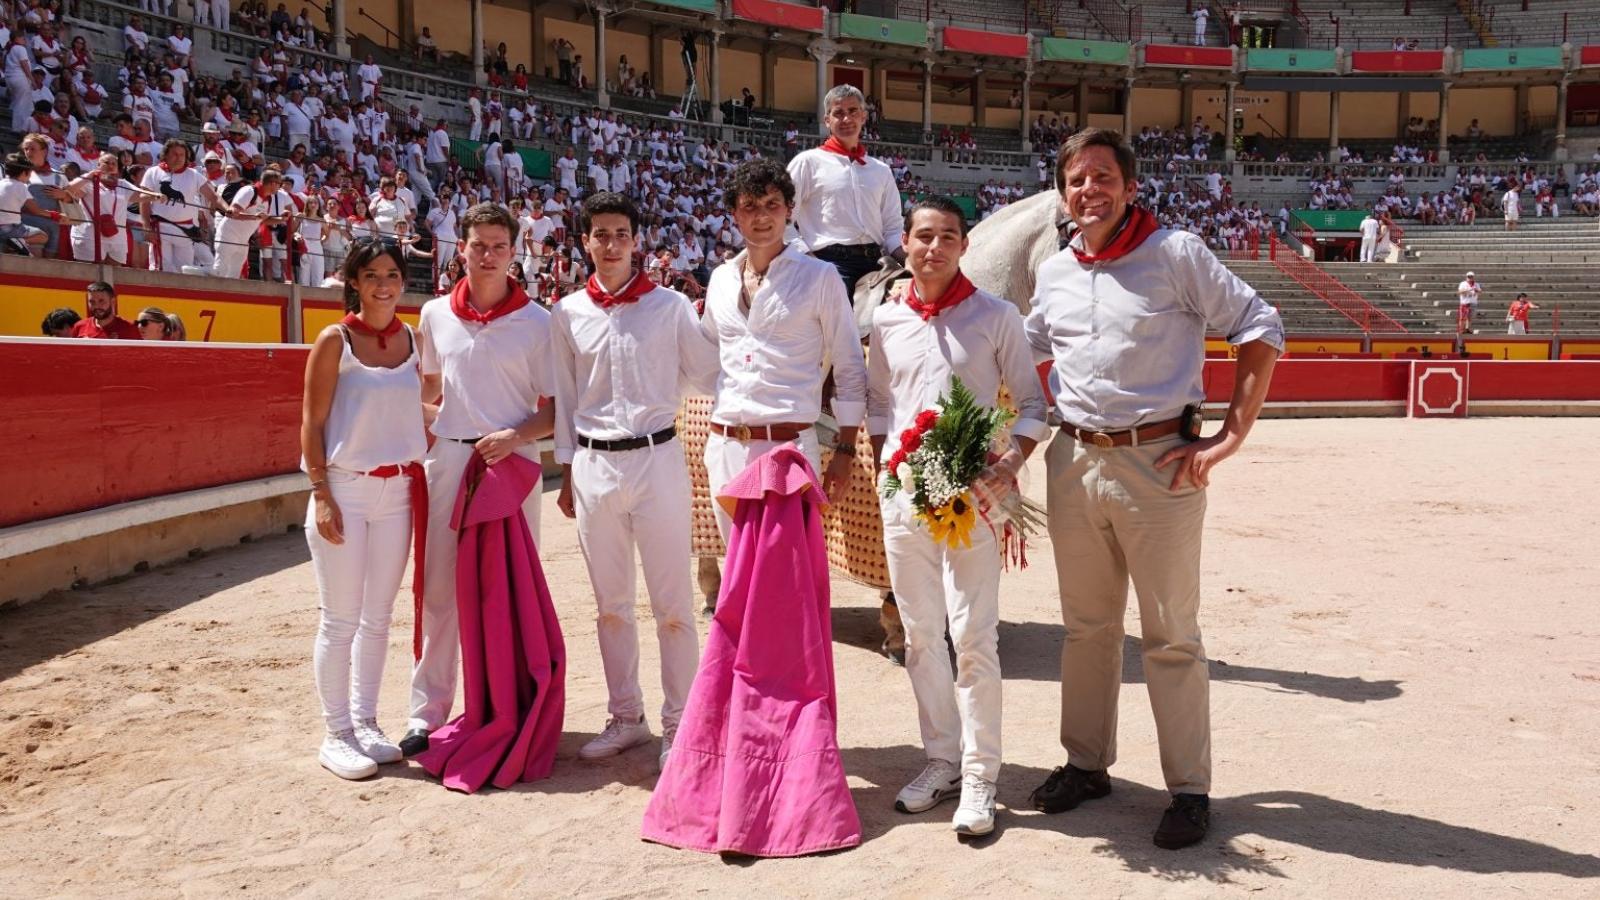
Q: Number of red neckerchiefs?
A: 6